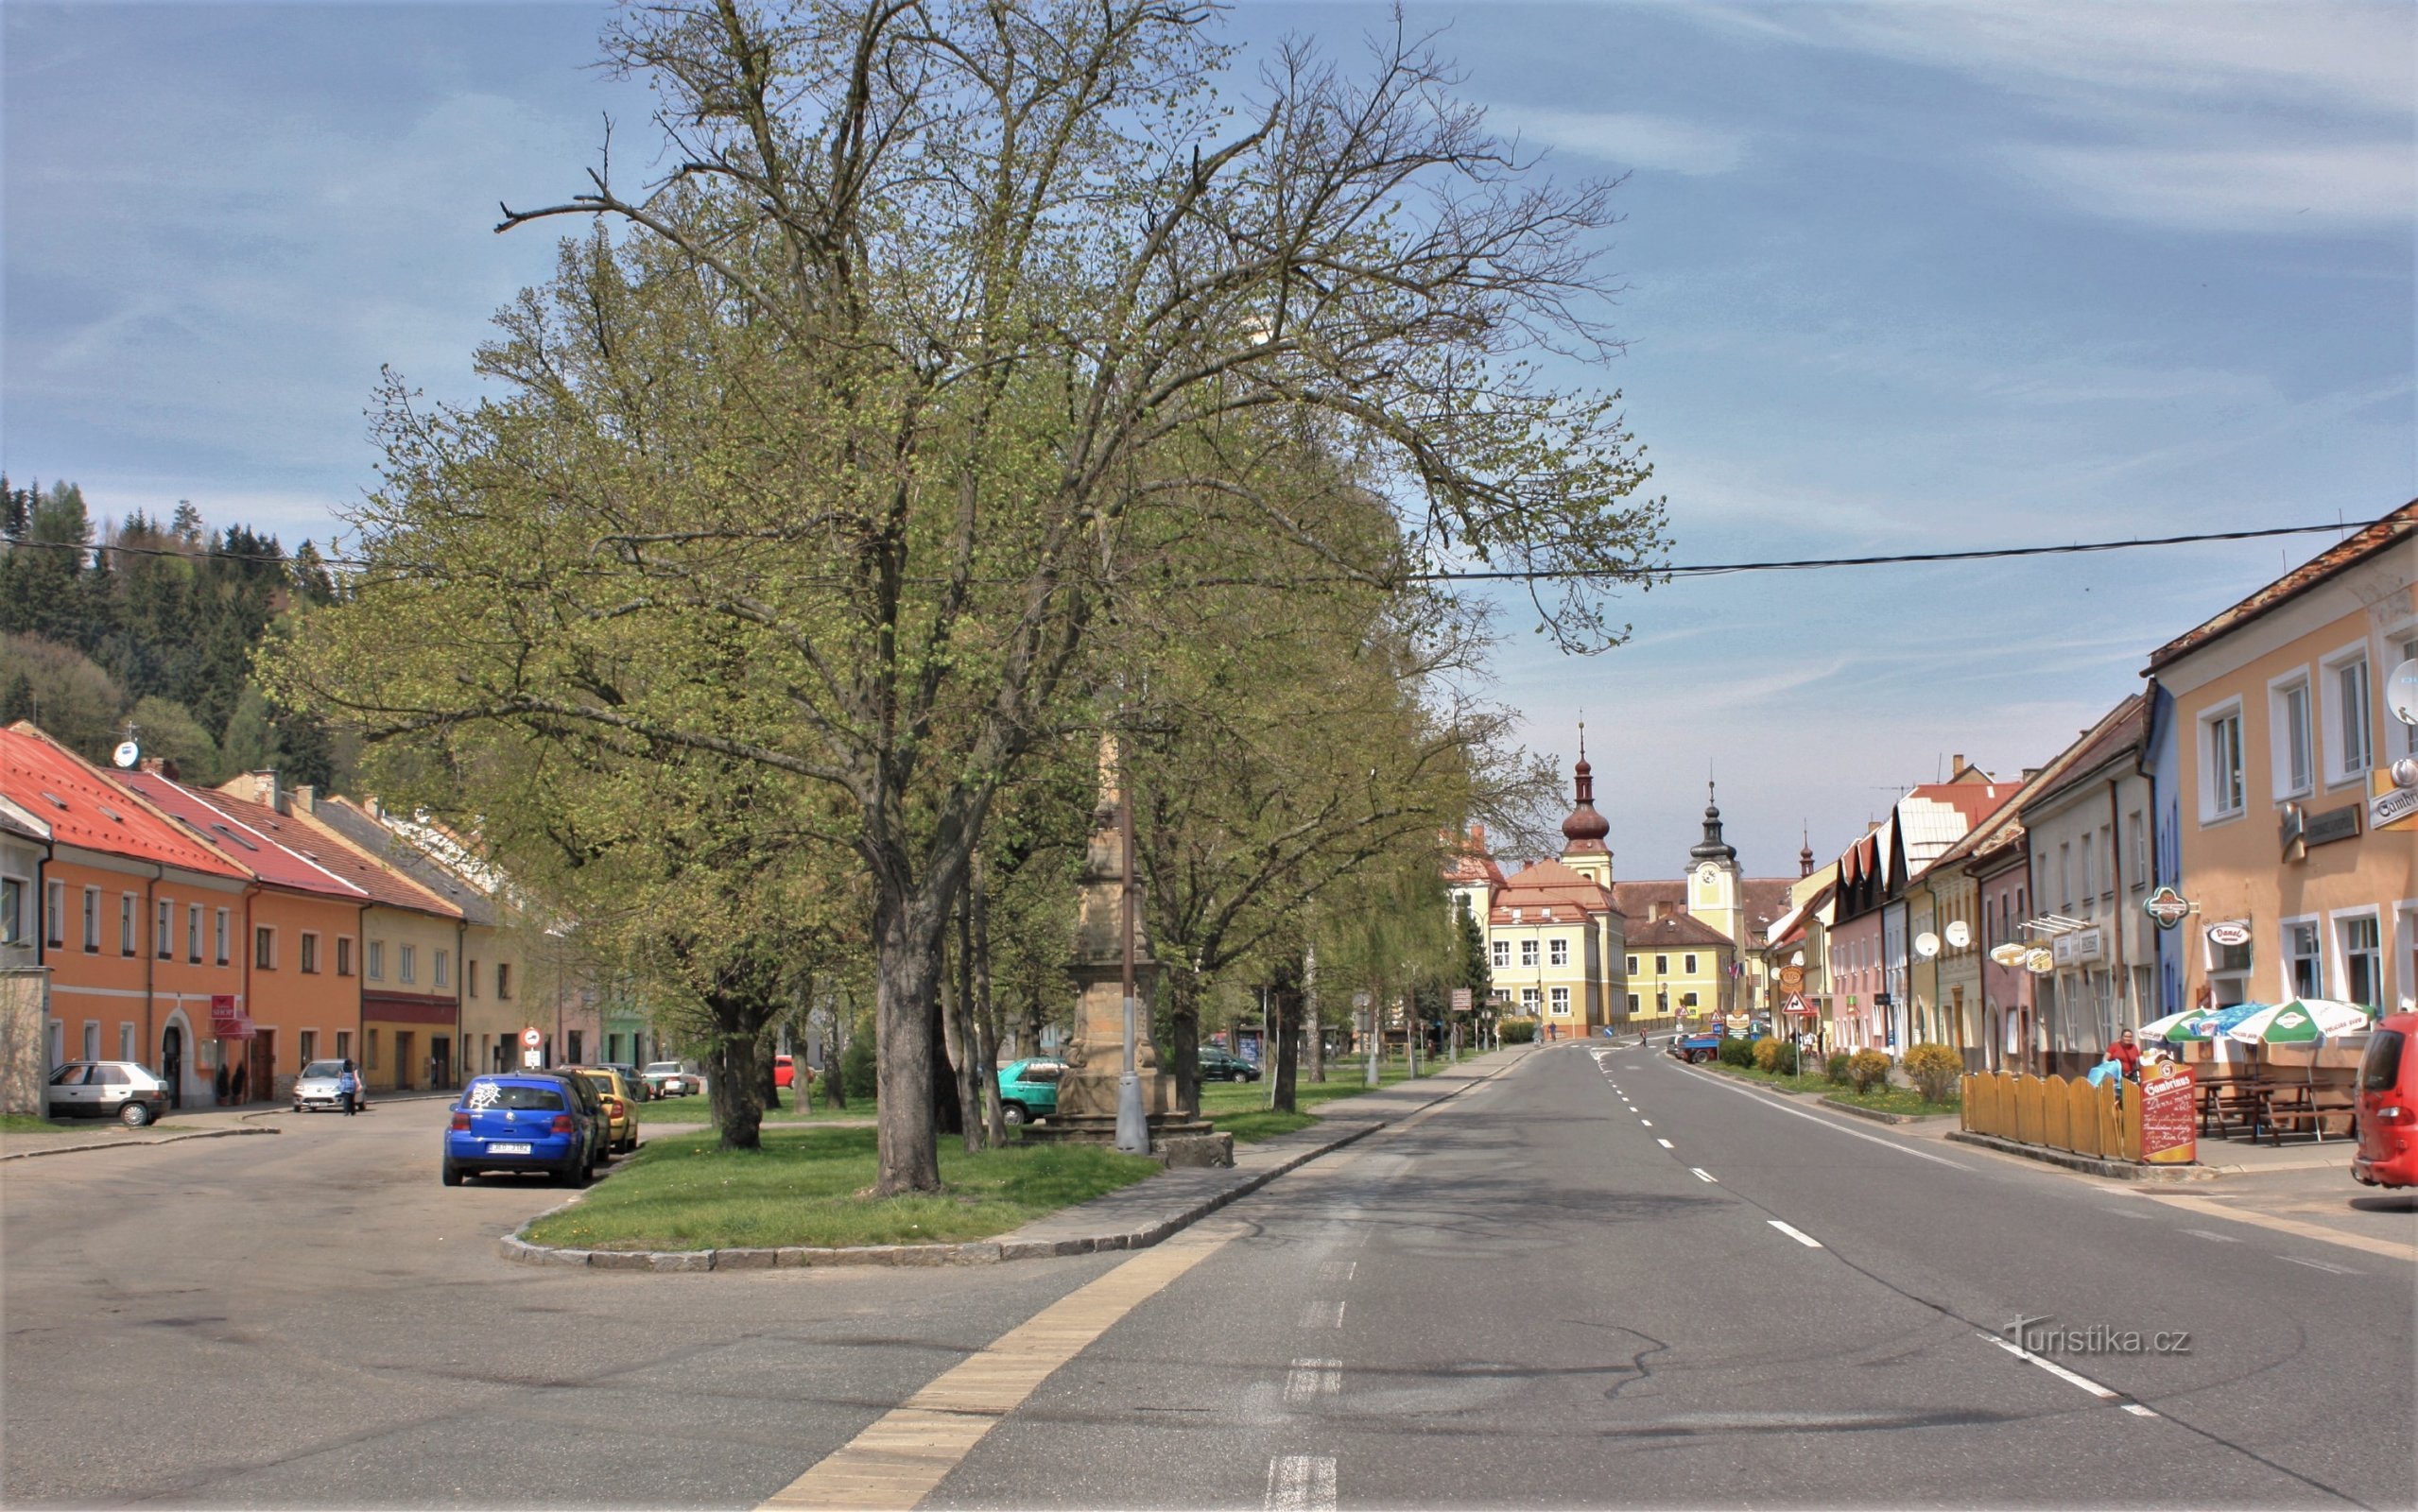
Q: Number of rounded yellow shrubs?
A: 3